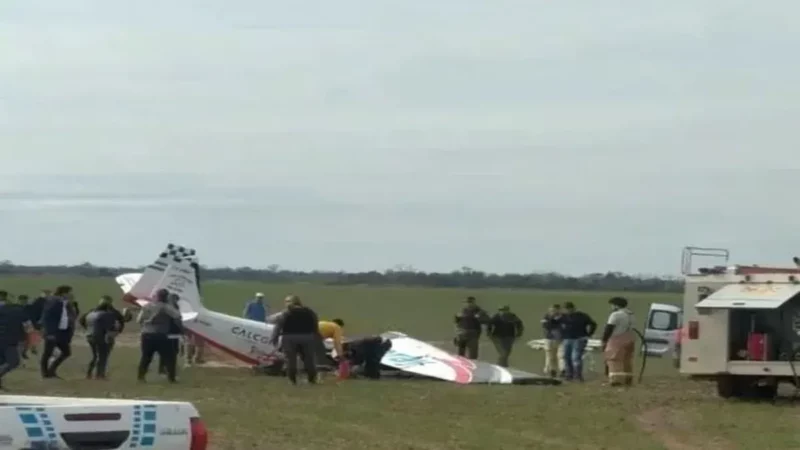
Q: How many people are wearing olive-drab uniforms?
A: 2